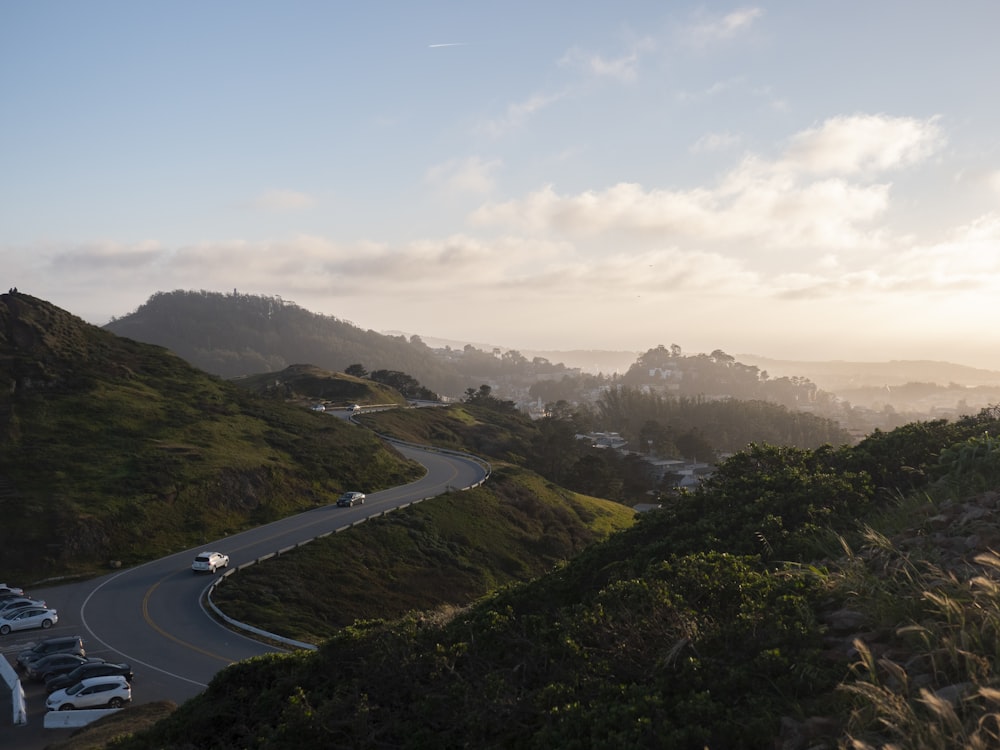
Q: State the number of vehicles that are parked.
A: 8